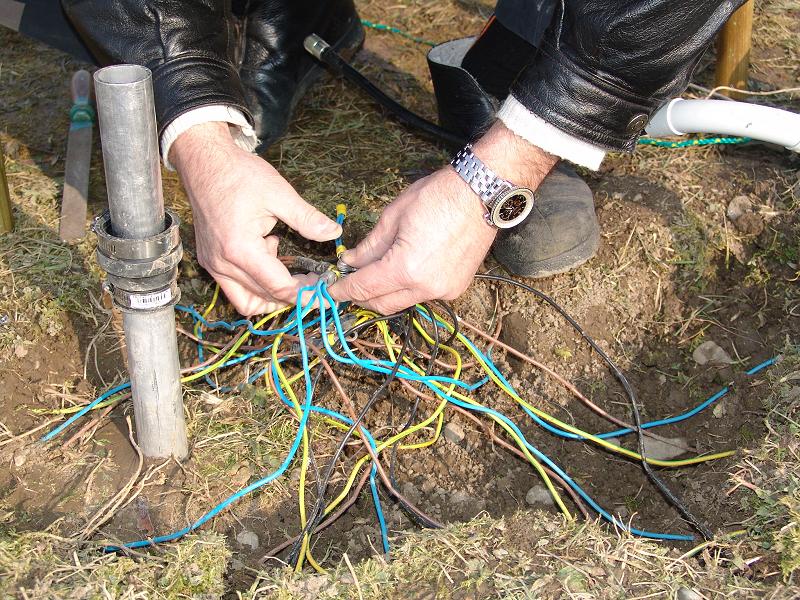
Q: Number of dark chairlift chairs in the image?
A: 0